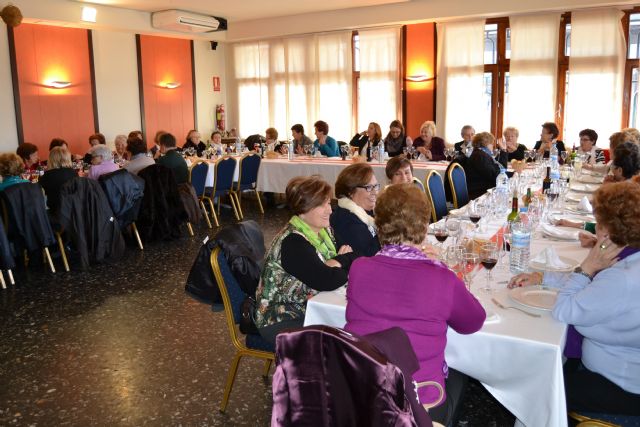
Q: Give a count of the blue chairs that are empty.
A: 5